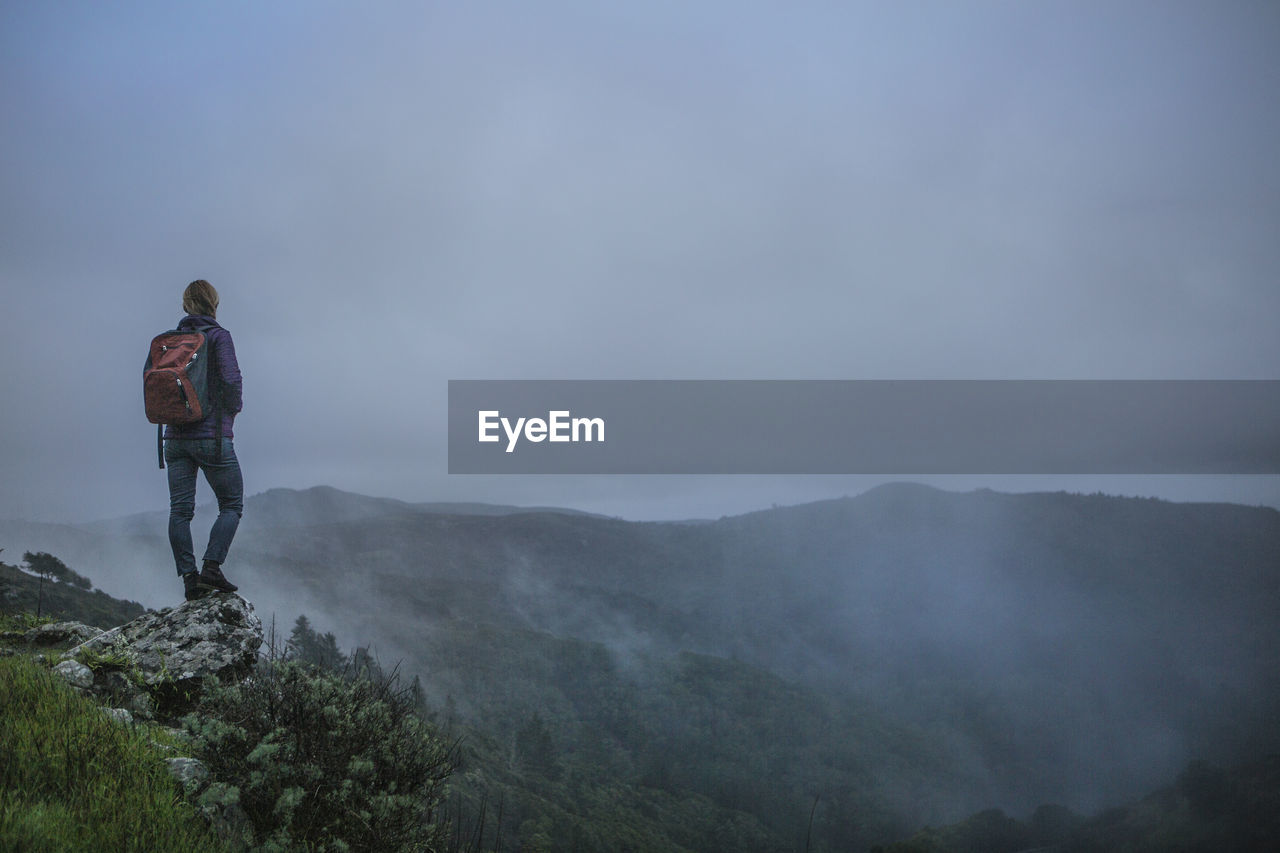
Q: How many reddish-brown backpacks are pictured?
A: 1